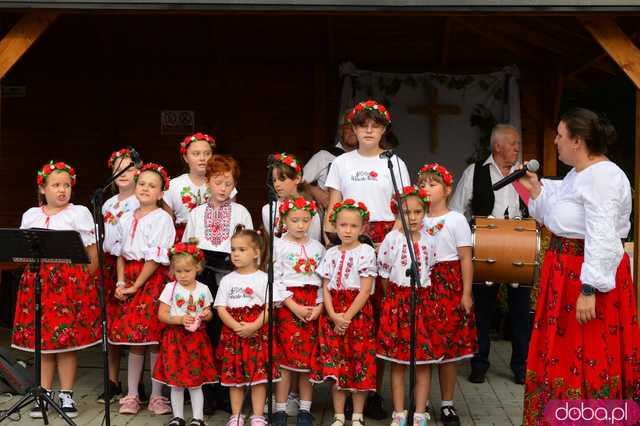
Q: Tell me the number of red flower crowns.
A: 11